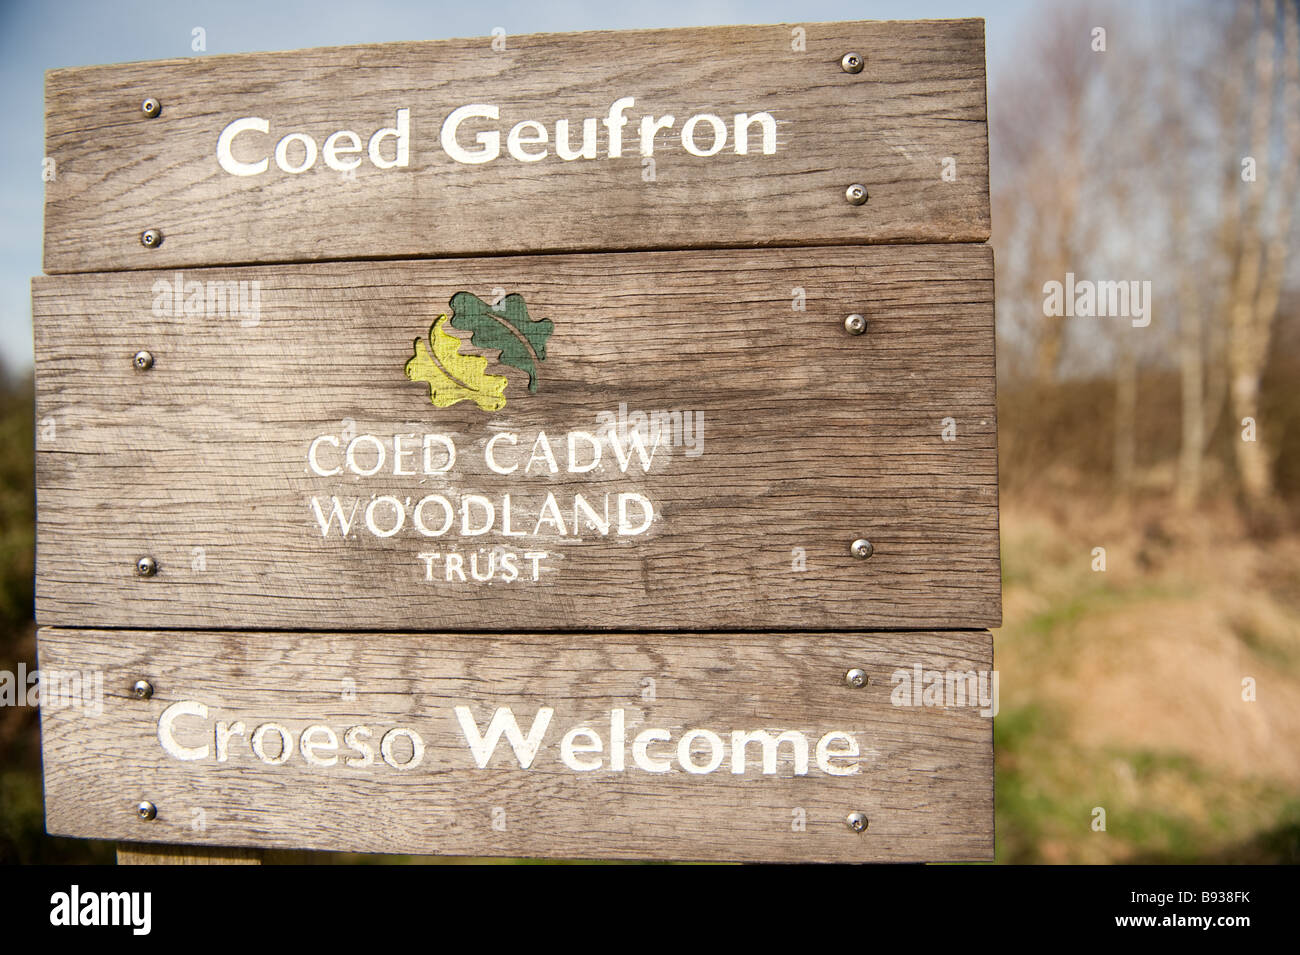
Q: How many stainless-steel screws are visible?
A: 12